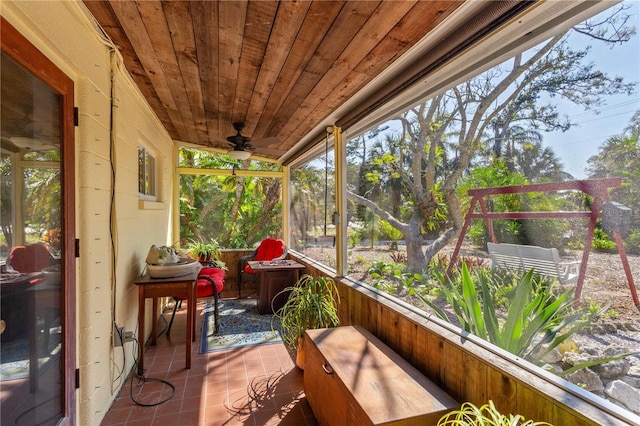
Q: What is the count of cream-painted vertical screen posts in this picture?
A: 3